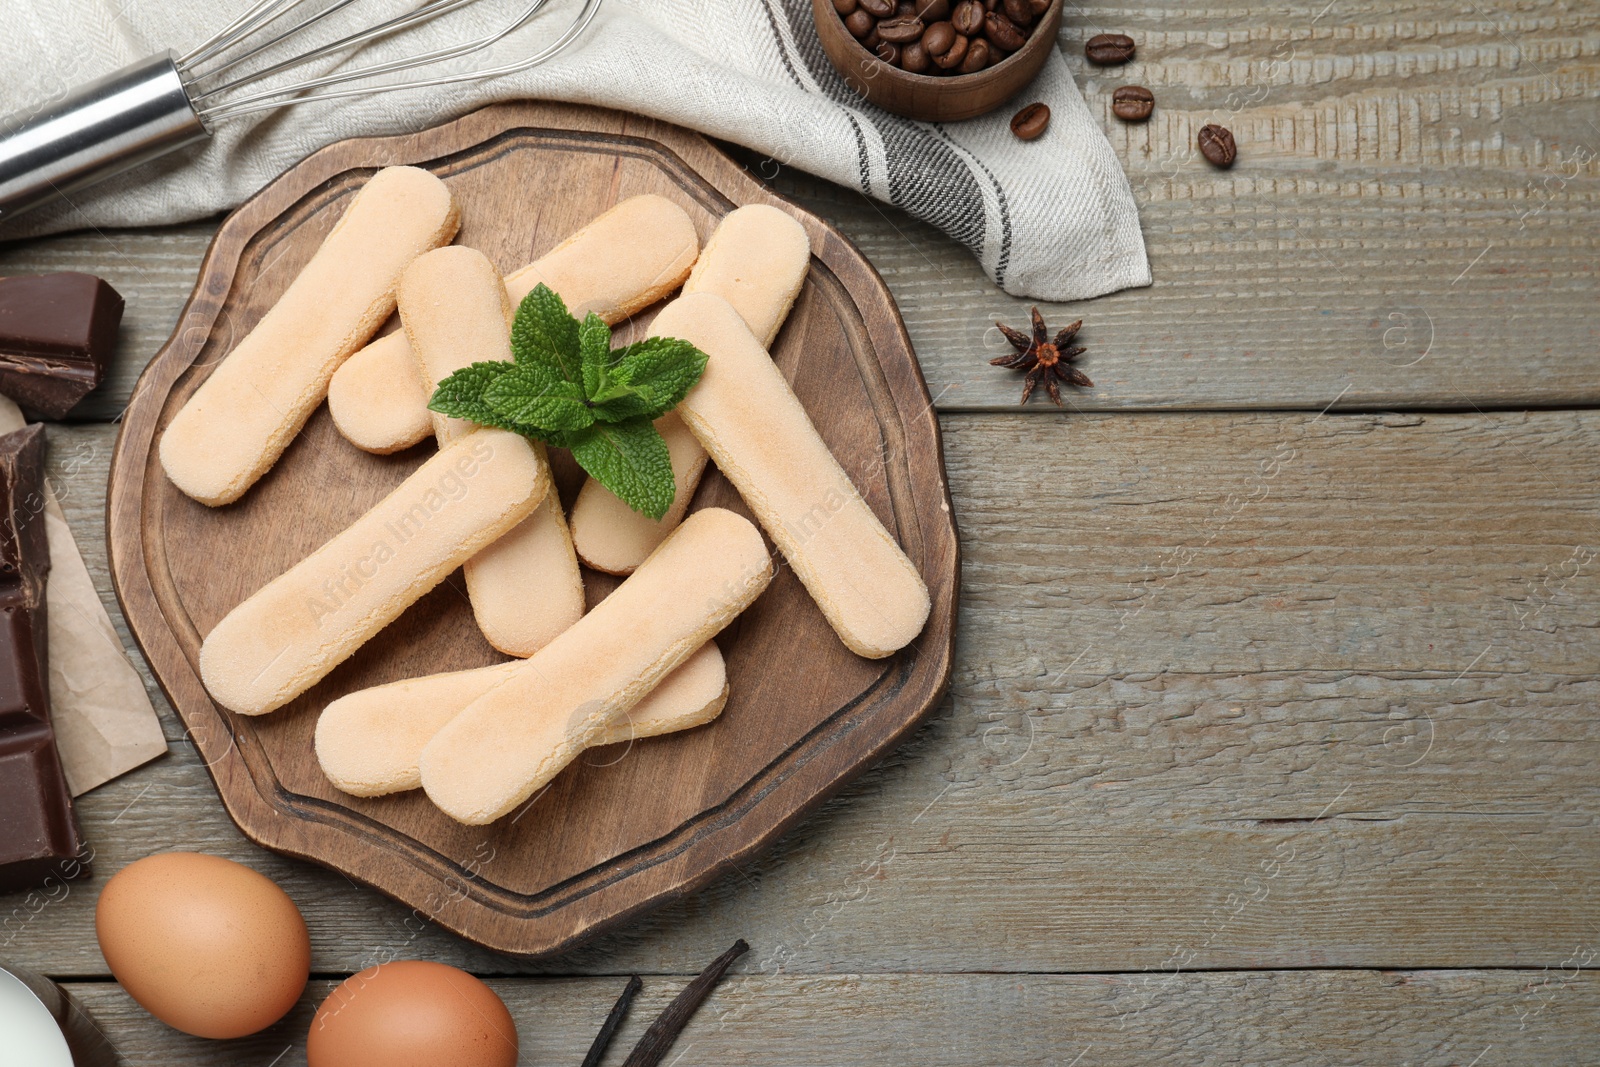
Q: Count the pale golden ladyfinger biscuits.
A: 8